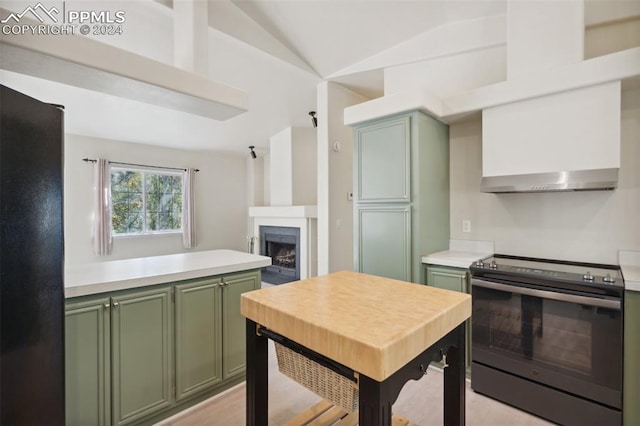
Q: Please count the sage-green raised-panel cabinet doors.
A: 7